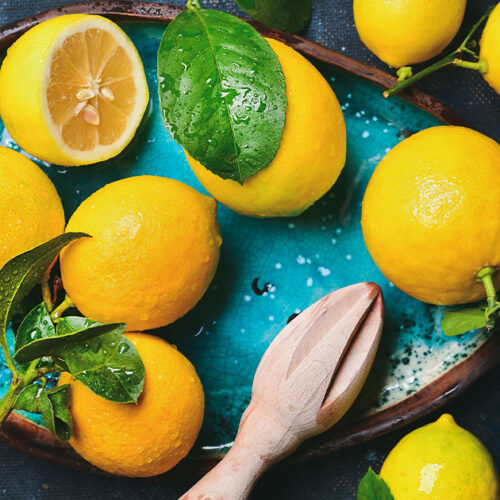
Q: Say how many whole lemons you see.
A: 8